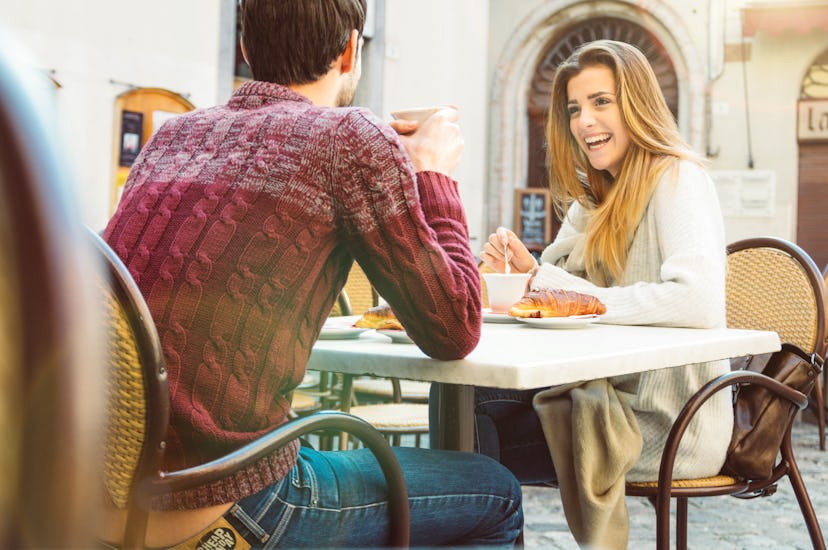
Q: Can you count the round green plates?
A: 0